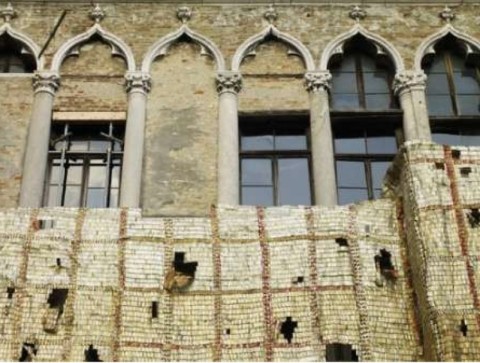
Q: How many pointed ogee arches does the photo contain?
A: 6